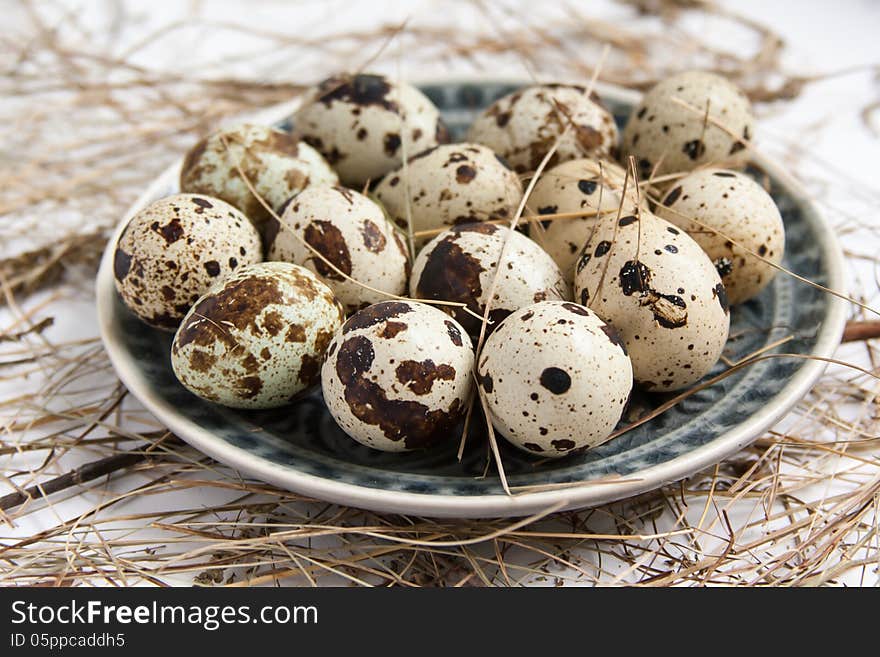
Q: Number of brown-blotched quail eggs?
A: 14